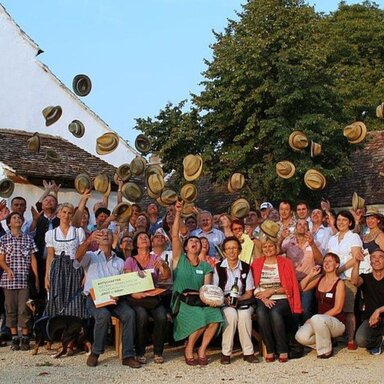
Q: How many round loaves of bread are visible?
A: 1